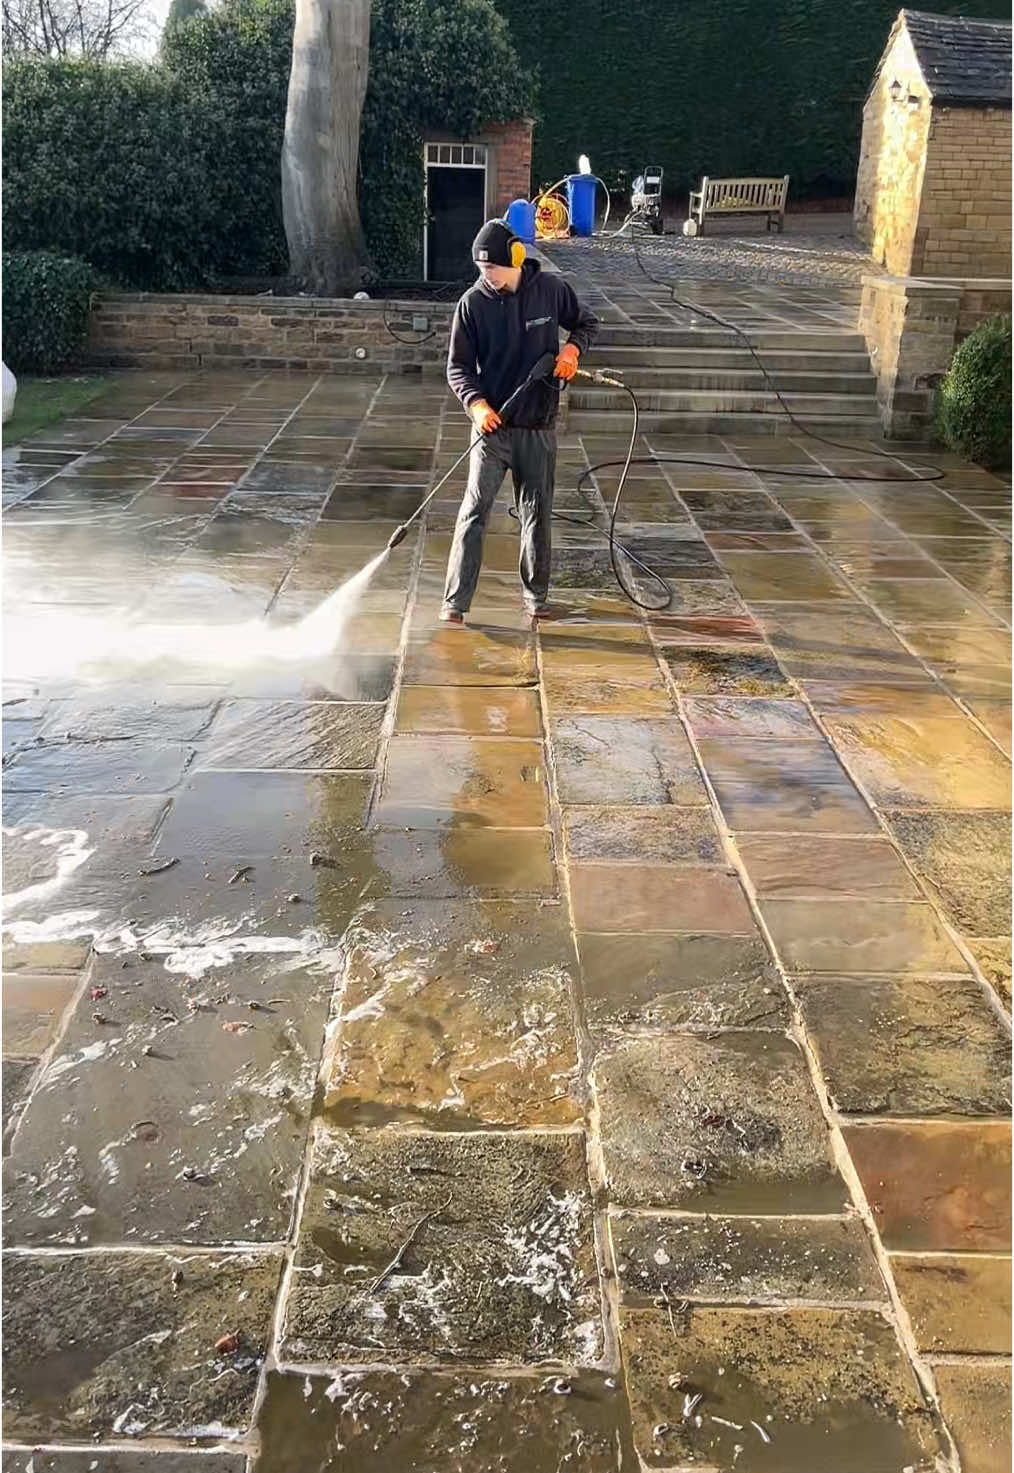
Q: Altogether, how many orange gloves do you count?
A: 2